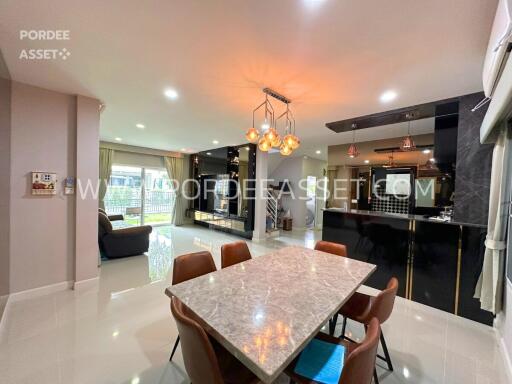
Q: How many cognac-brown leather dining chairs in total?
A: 6